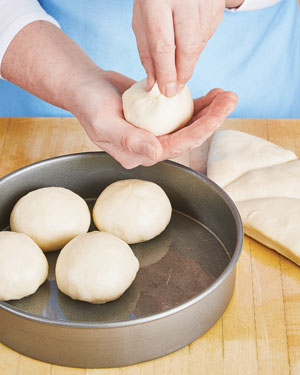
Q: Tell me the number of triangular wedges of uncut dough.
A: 3